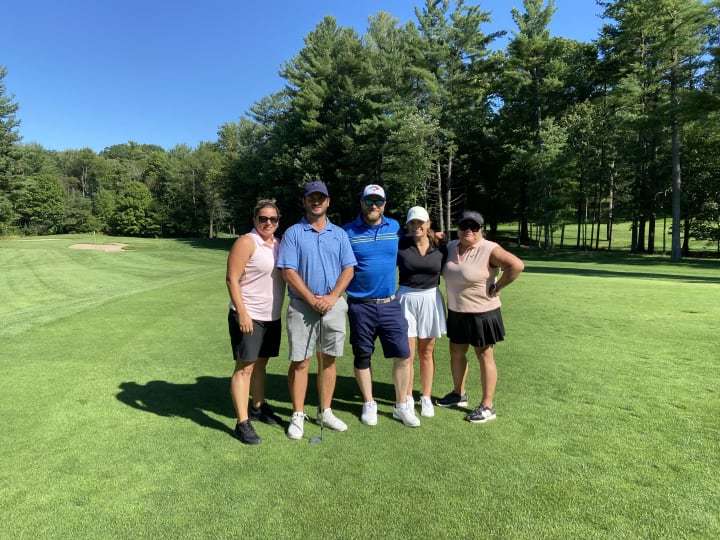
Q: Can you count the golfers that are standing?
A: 5